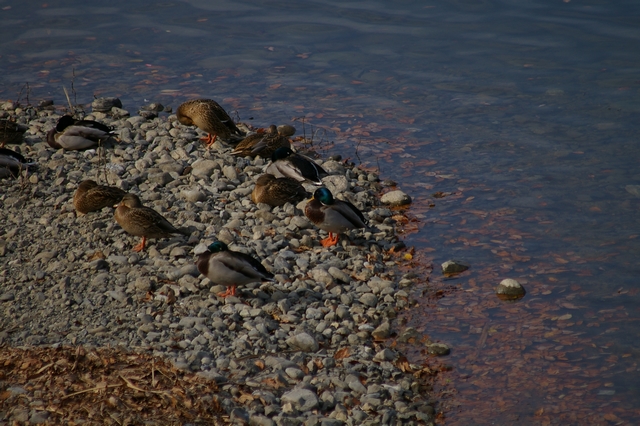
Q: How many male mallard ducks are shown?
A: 5